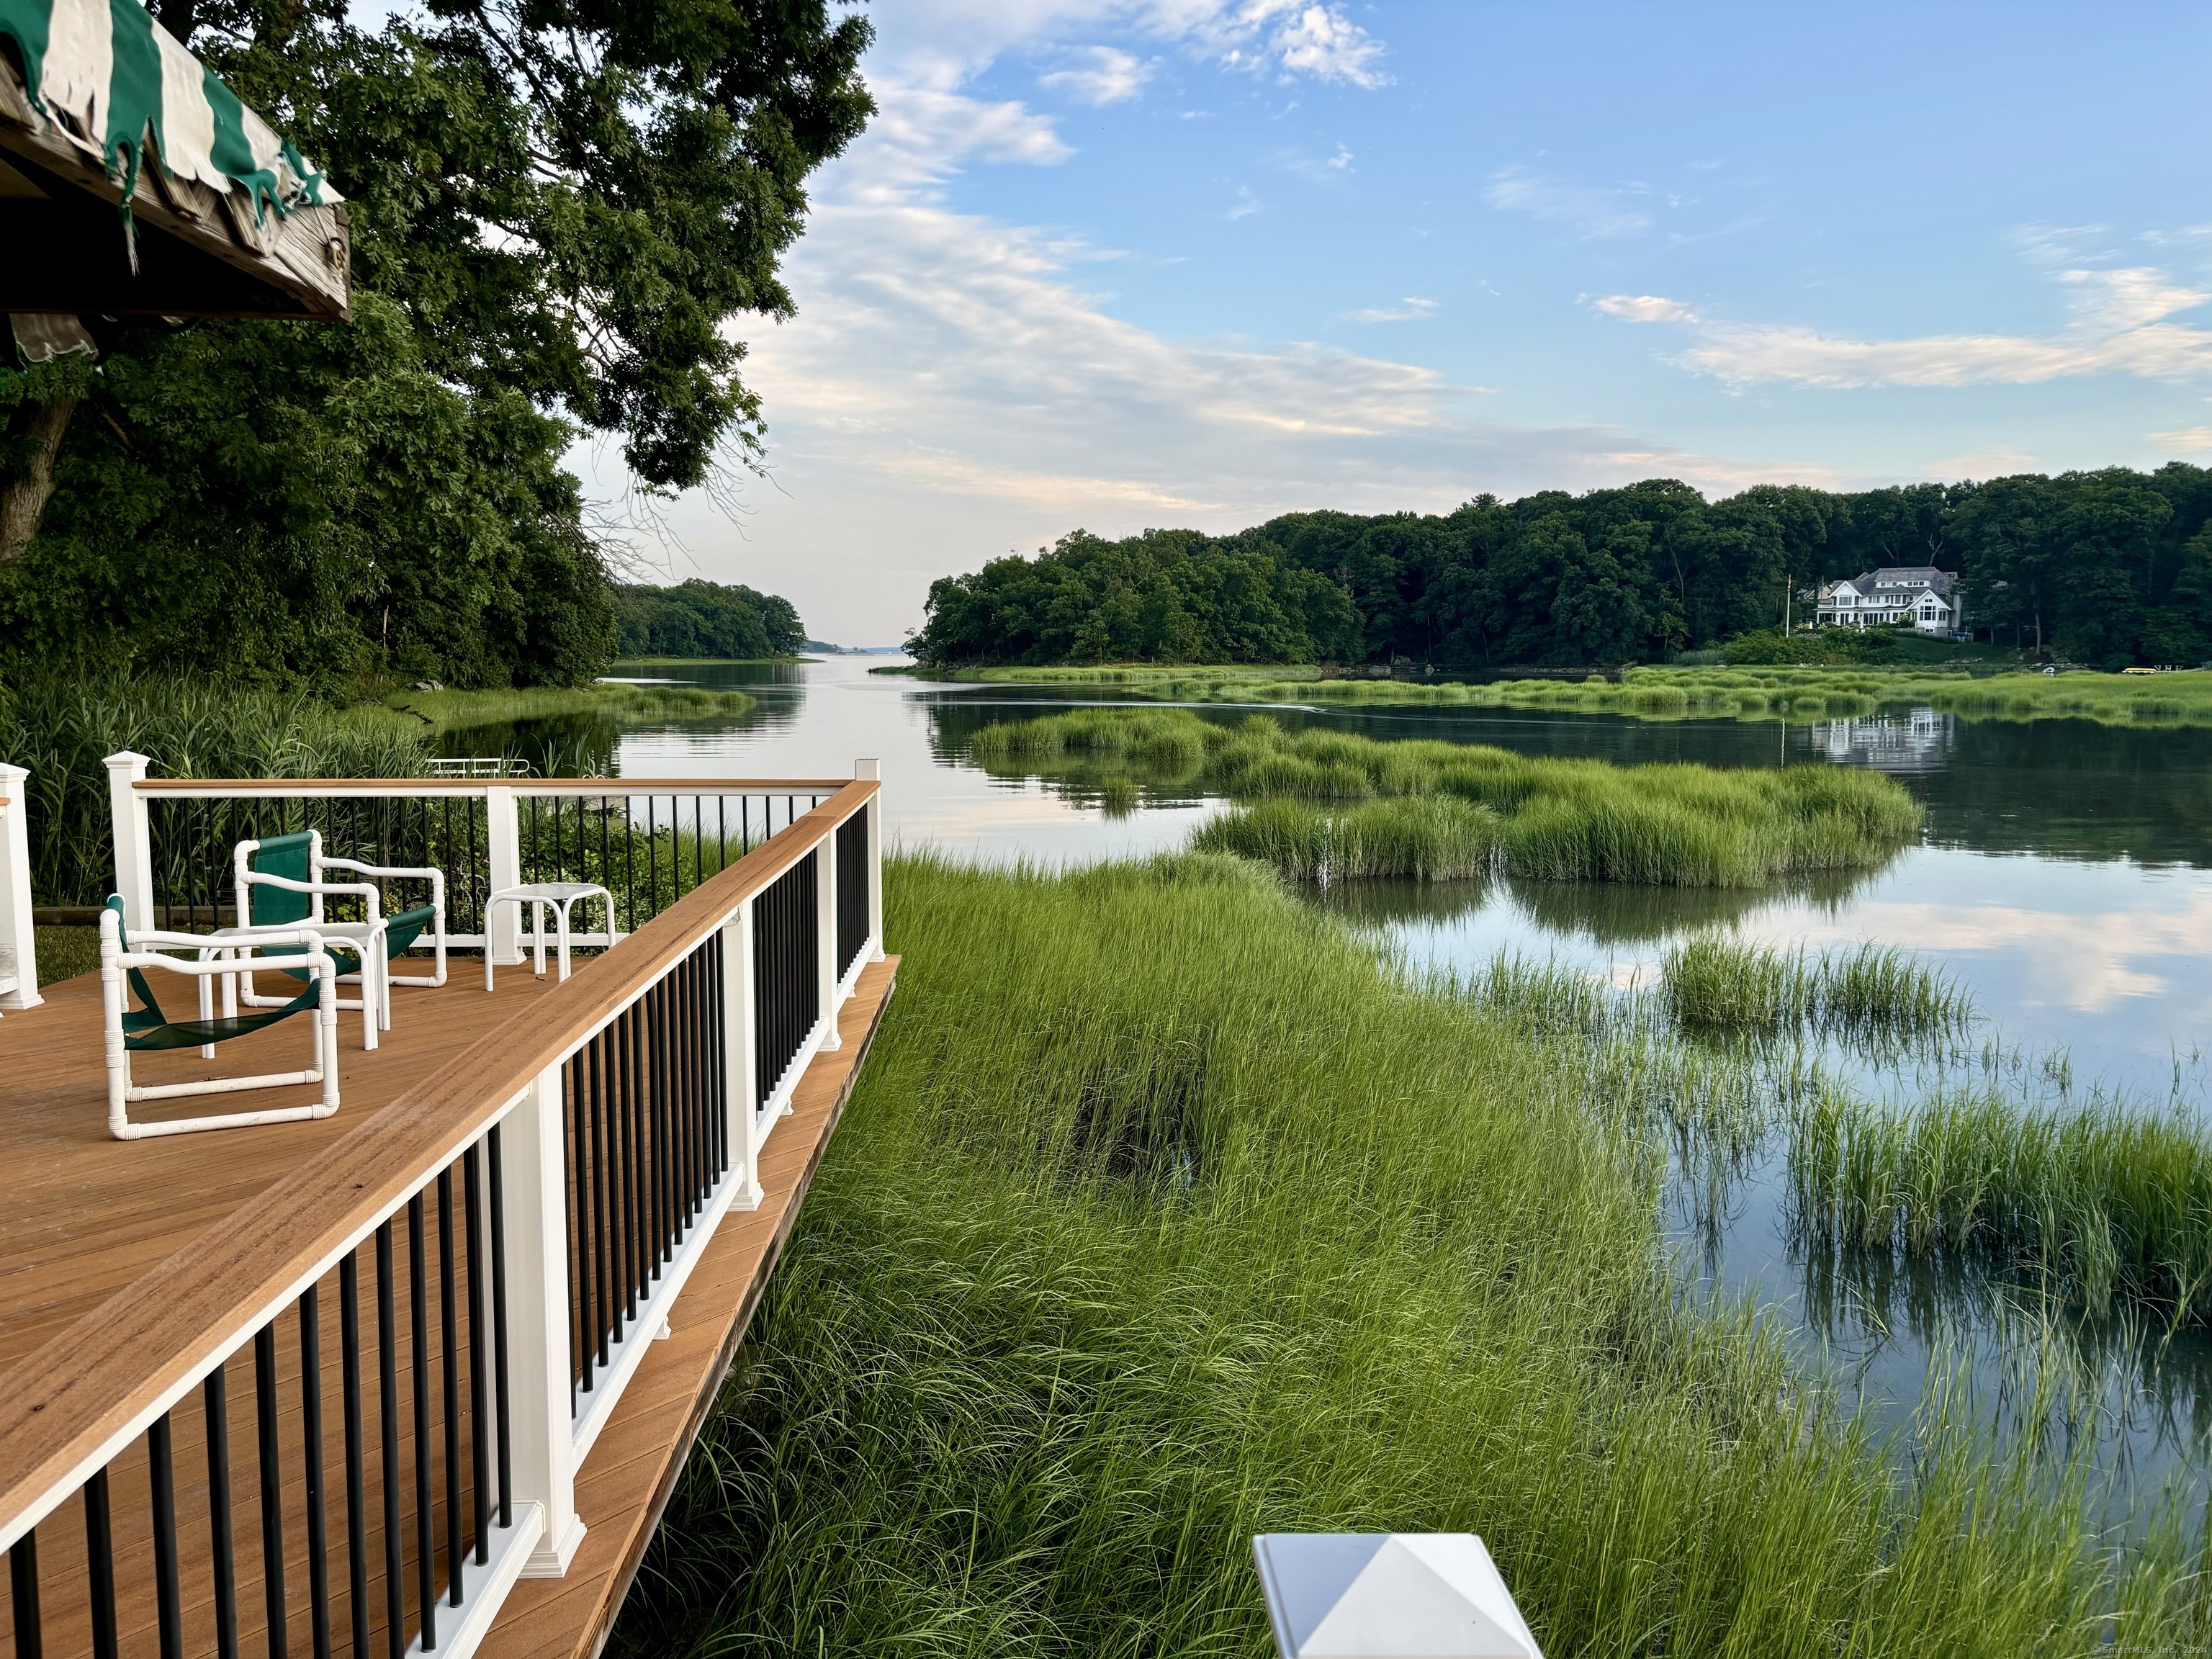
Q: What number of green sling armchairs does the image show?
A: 2